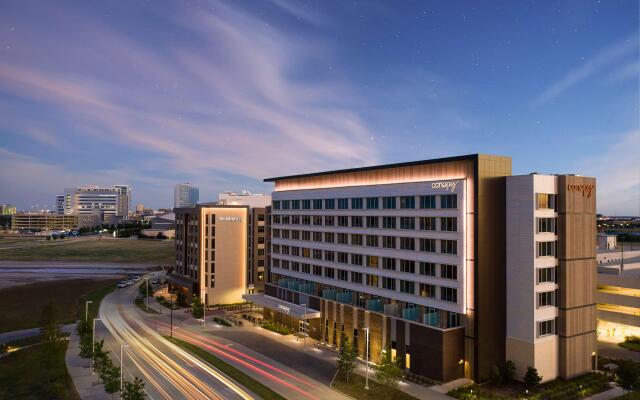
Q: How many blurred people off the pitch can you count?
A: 0